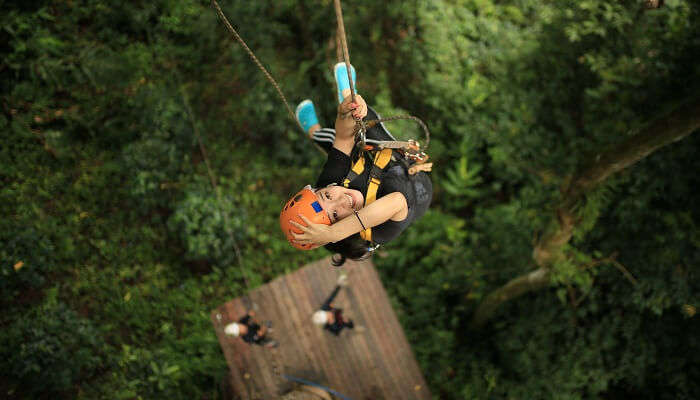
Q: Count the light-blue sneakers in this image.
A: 2